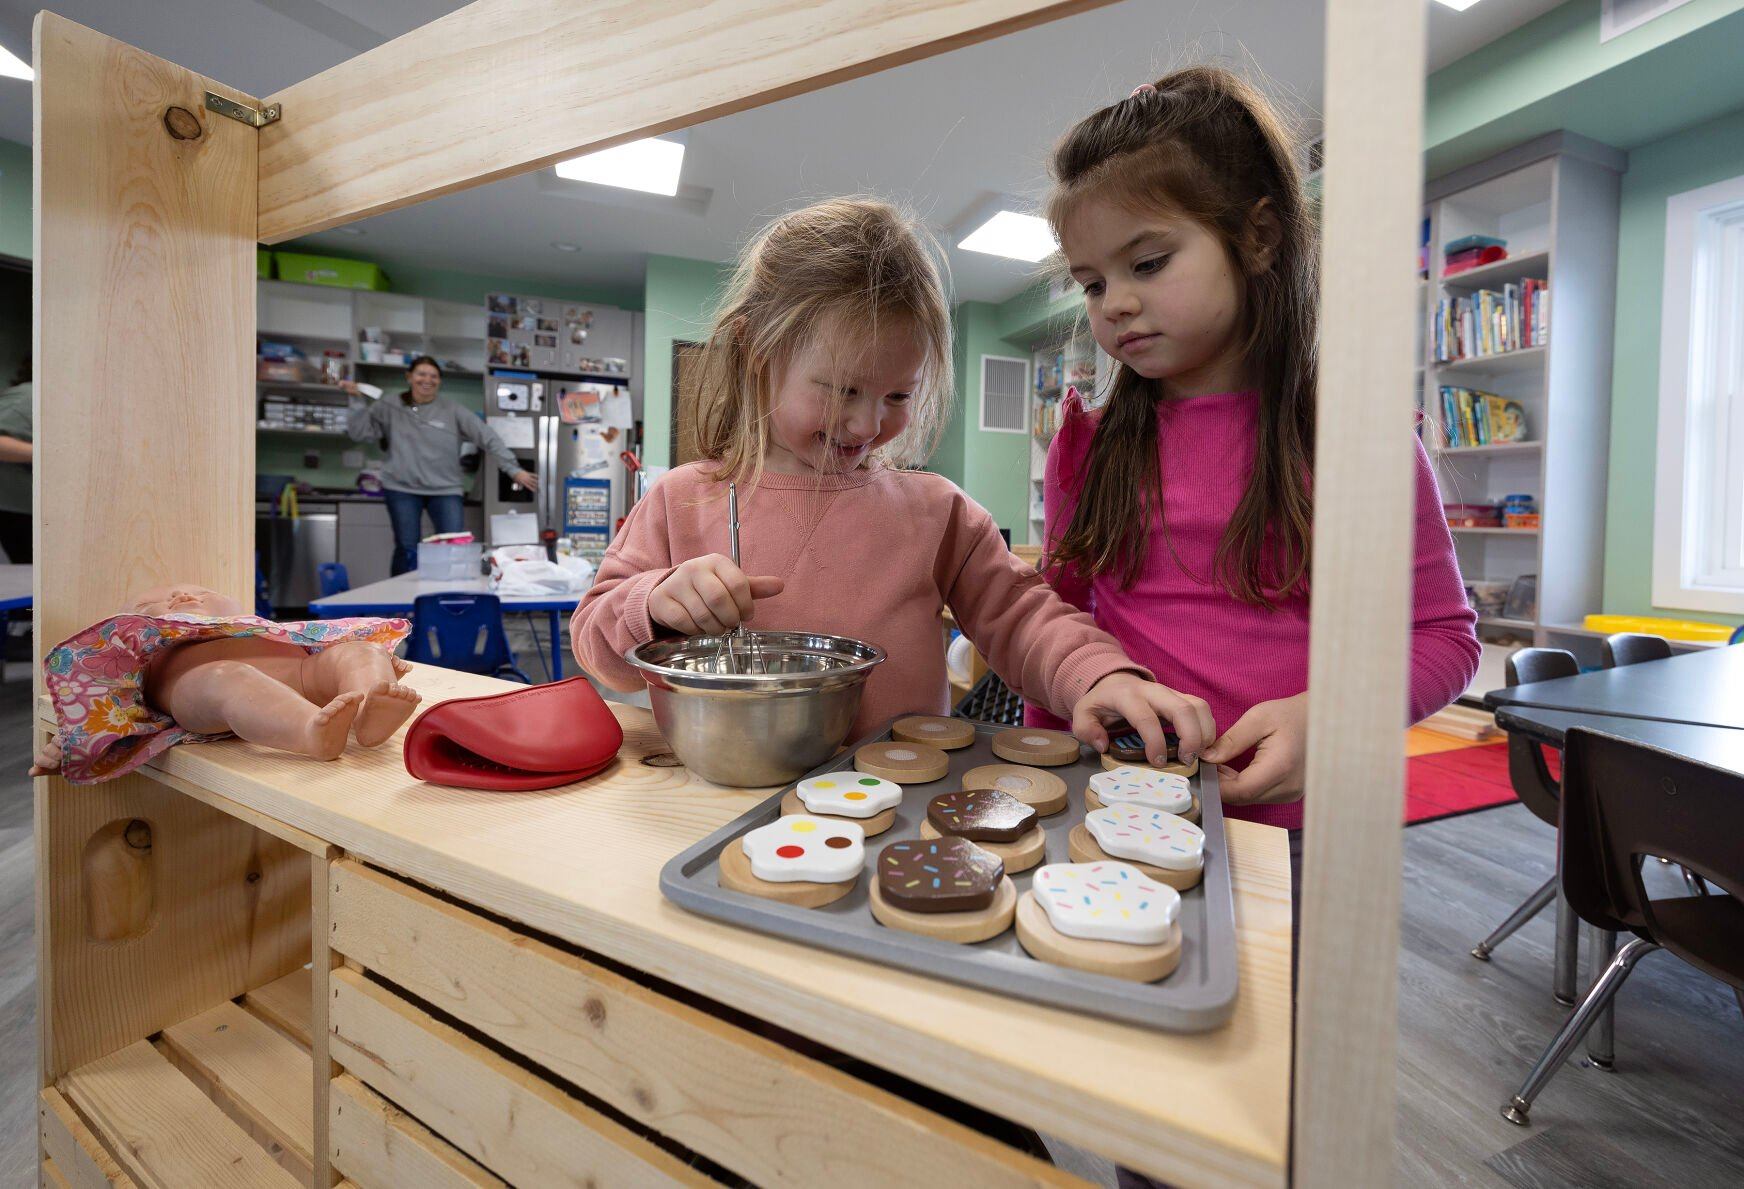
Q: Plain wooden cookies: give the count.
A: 4